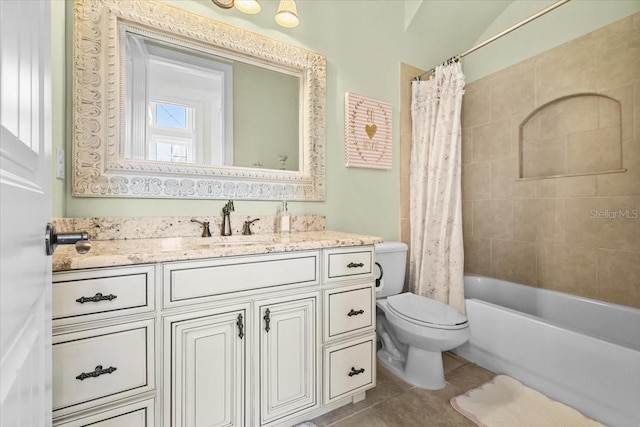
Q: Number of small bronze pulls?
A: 7